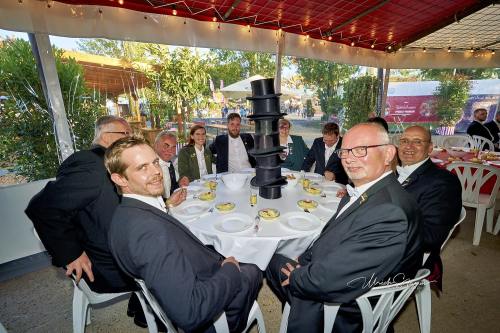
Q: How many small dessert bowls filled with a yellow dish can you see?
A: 7